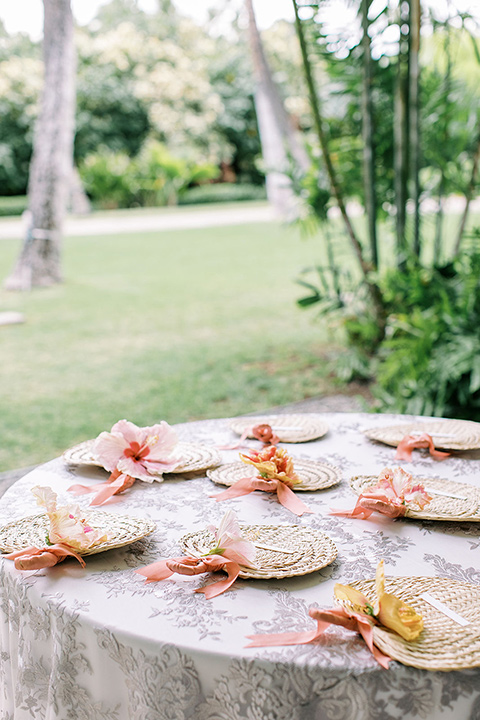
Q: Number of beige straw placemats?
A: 8